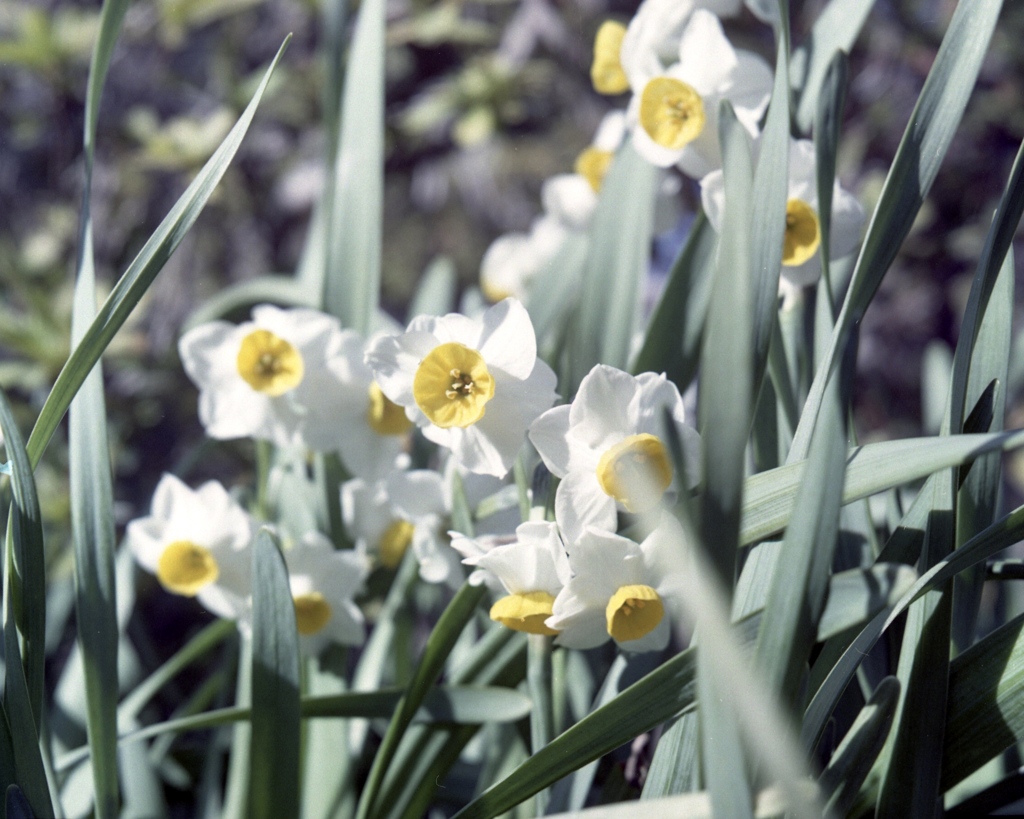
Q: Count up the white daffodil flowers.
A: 14